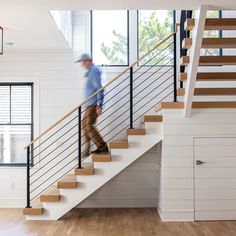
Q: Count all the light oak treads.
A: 14